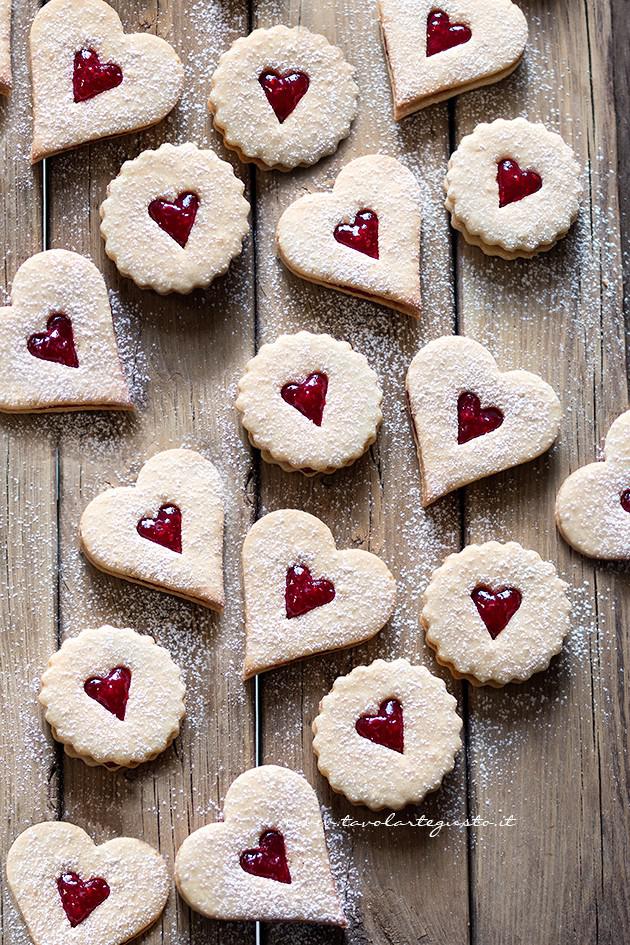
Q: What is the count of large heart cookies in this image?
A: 10